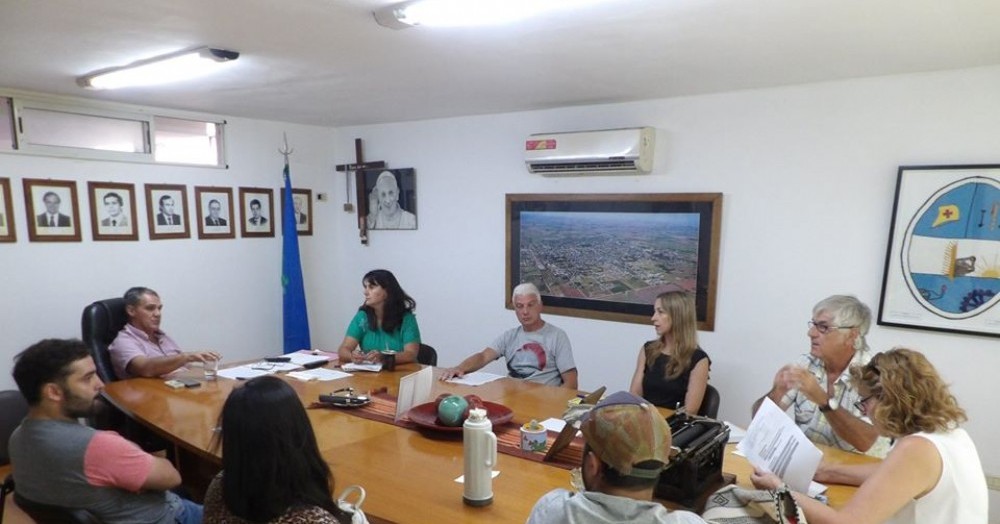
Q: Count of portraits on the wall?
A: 8